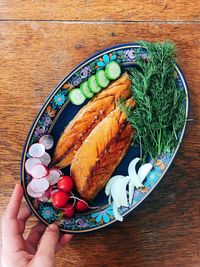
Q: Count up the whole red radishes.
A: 4